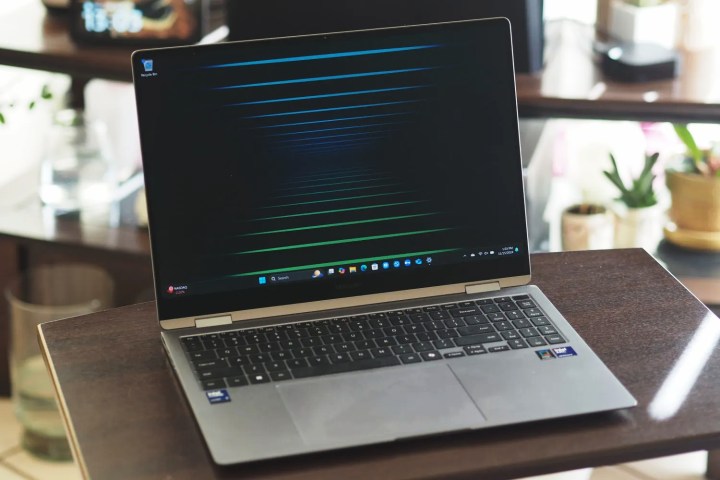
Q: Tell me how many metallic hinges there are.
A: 2